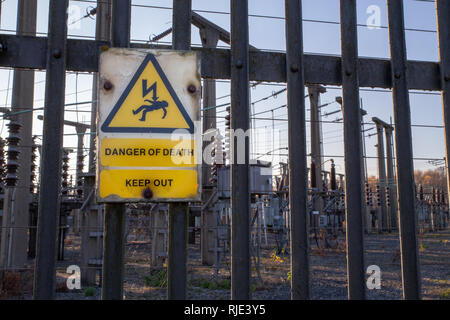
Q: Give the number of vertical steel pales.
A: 8